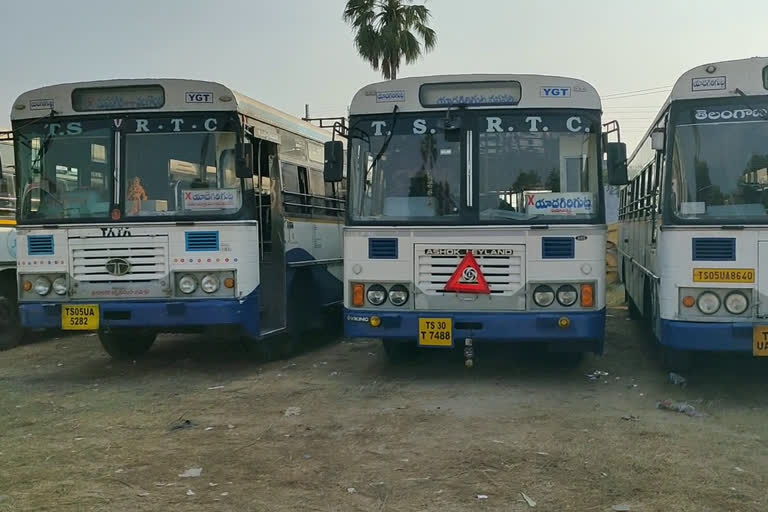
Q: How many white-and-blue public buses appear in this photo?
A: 3